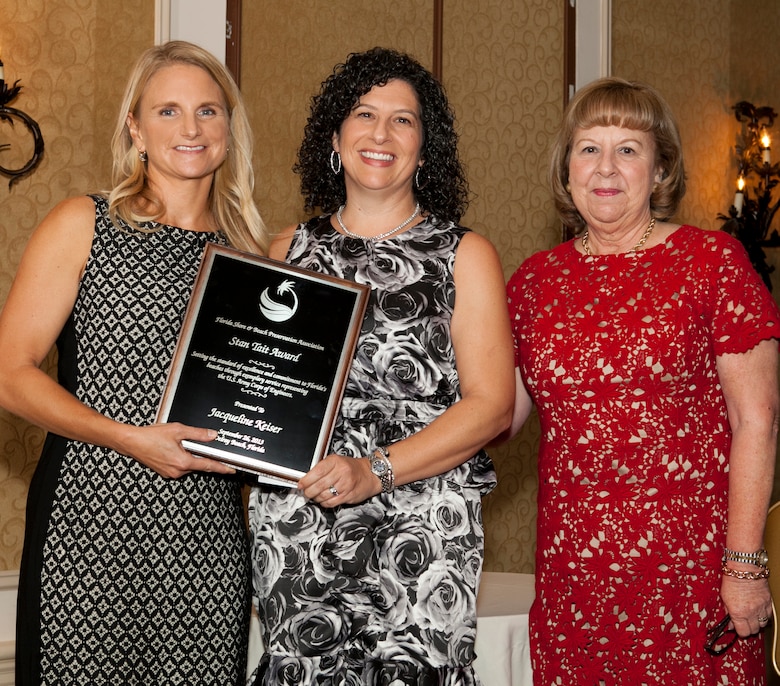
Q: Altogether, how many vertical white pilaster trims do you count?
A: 2